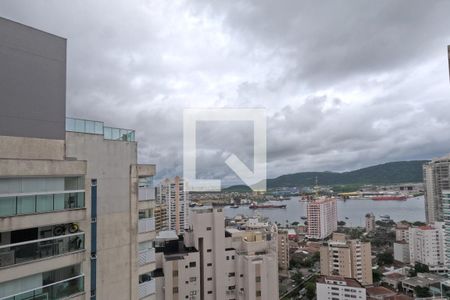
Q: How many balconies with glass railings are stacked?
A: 3